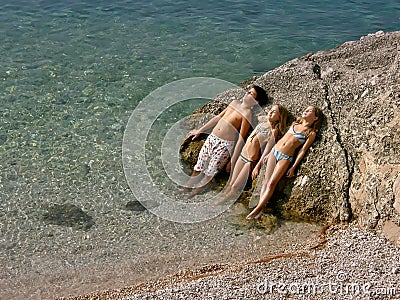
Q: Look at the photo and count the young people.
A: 3